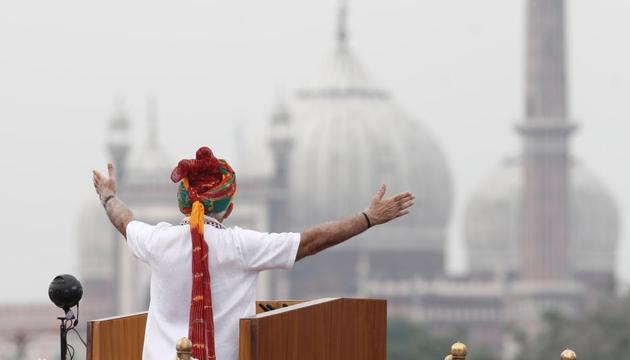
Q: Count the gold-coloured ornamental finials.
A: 3